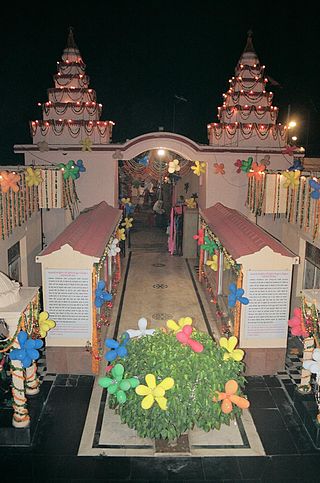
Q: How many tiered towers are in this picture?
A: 2